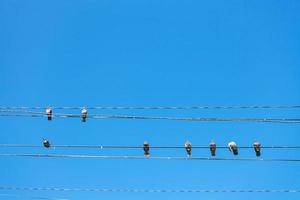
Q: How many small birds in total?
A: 8